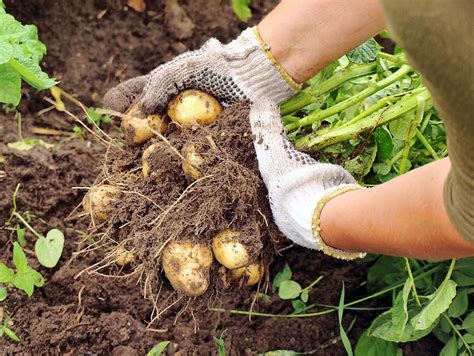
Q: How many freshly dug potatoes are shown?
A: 9